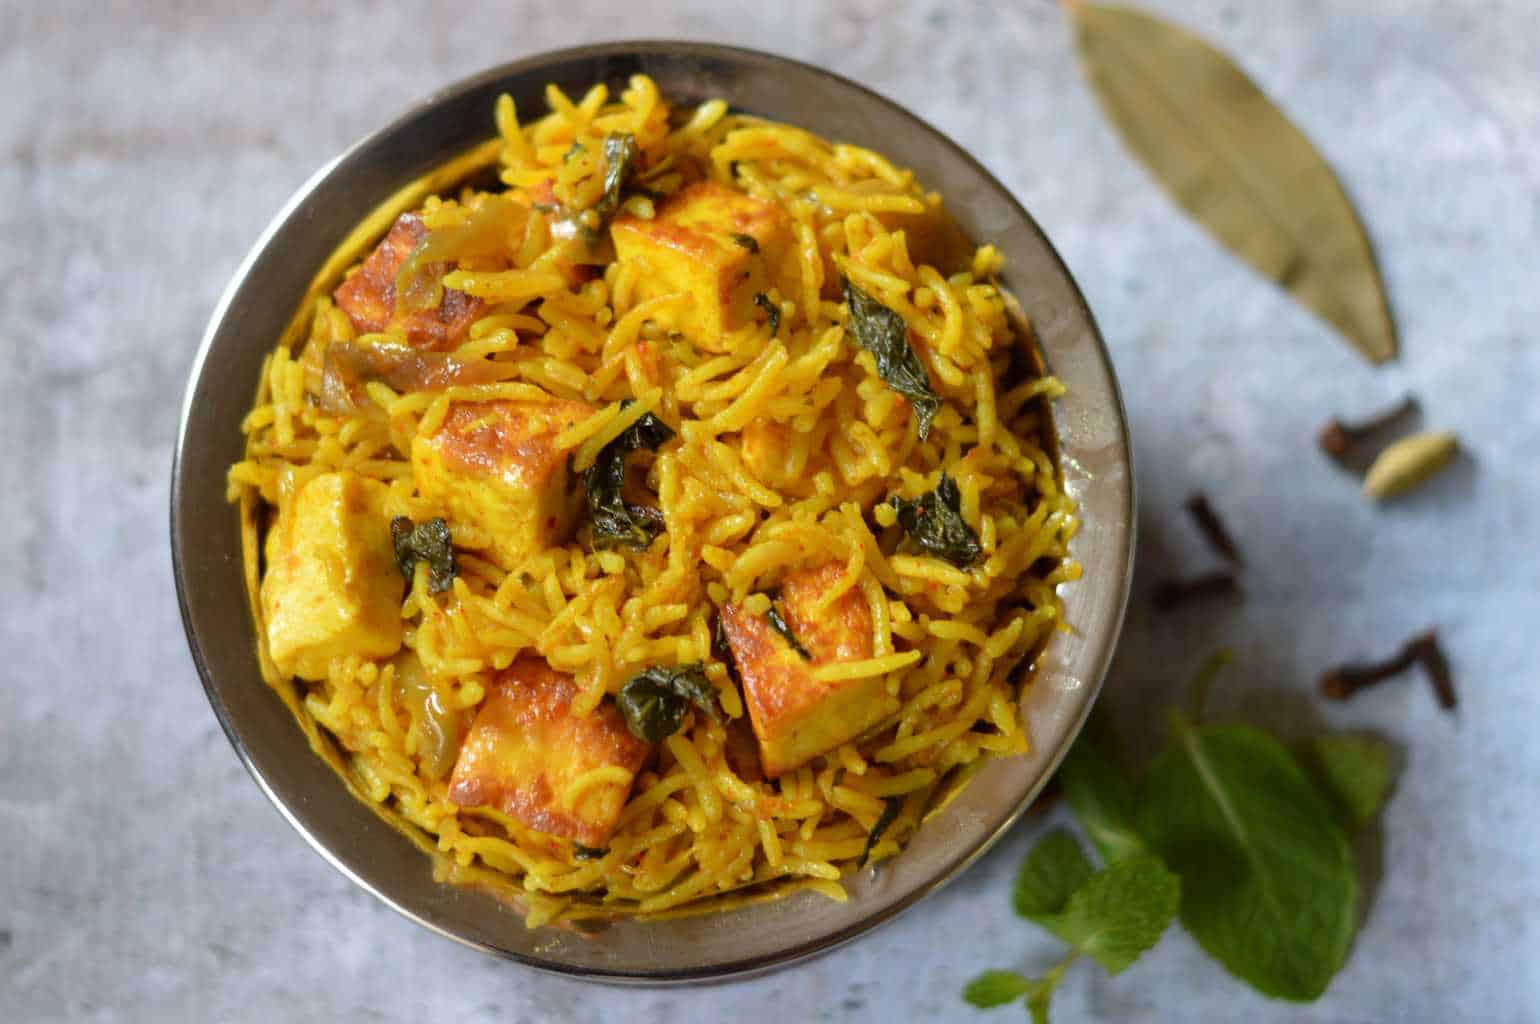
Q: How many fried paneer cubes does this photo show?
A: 6